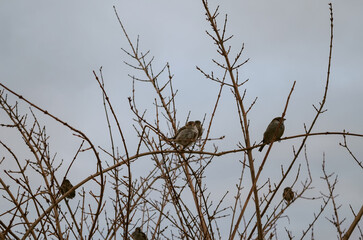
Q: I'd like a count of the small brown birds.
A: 6